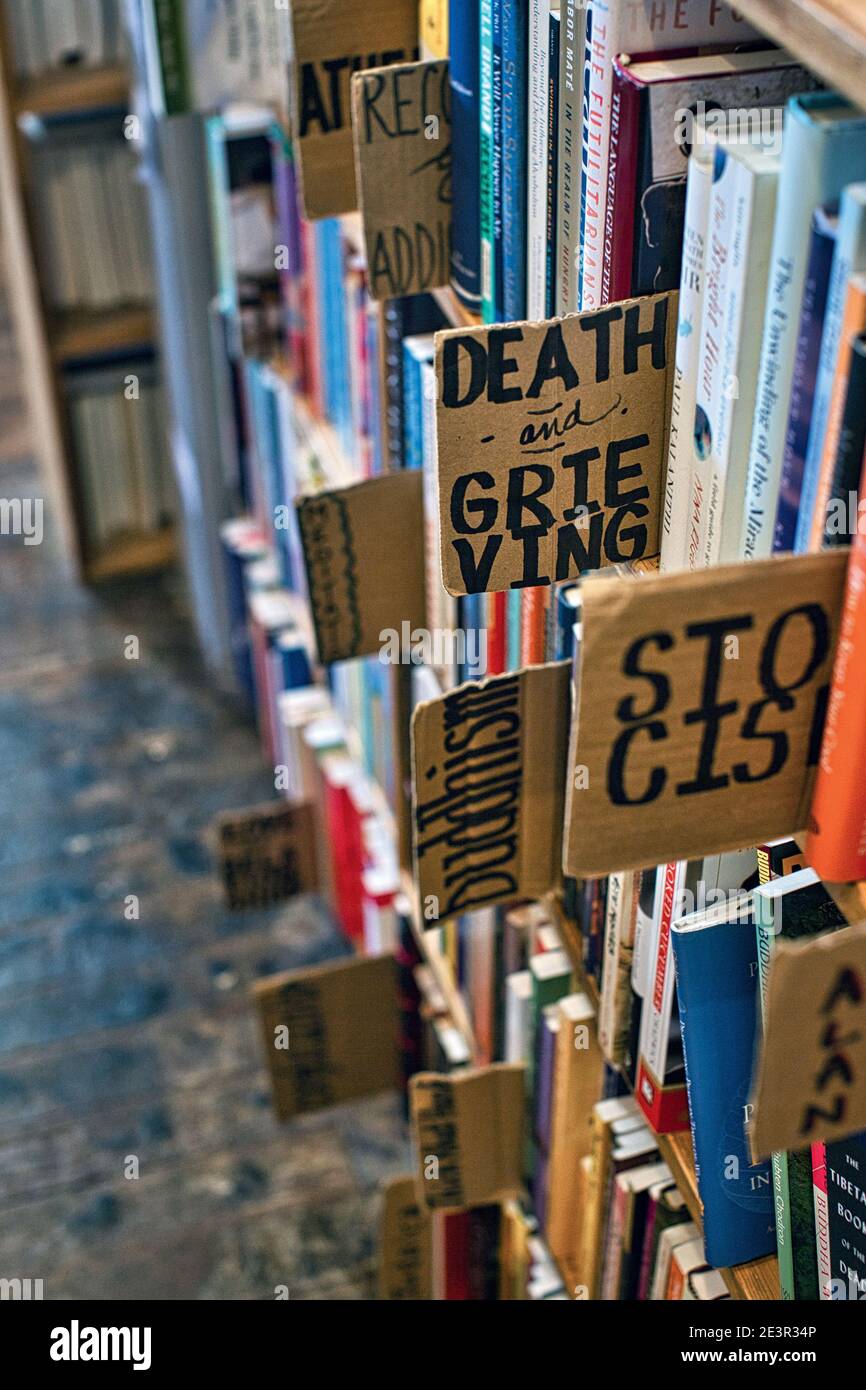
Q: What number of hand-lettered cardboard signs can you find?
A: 11